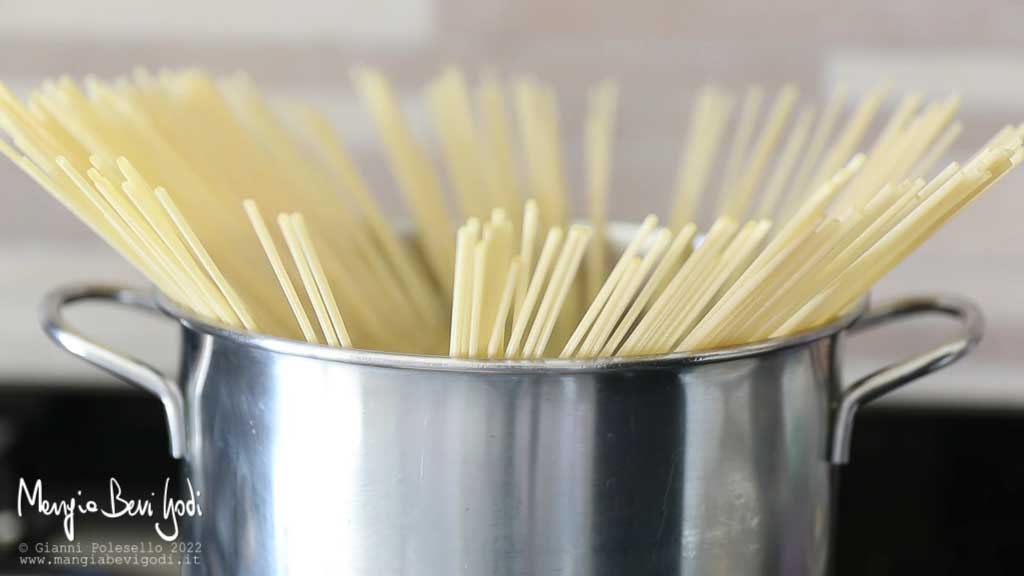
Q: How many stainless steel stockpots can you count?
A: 1